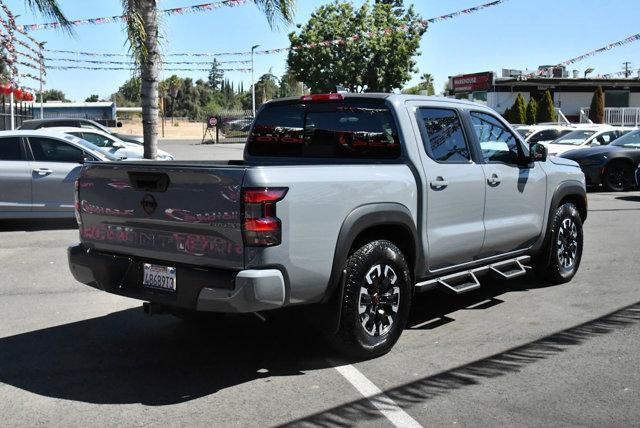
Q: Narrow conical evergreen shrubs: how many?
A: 4